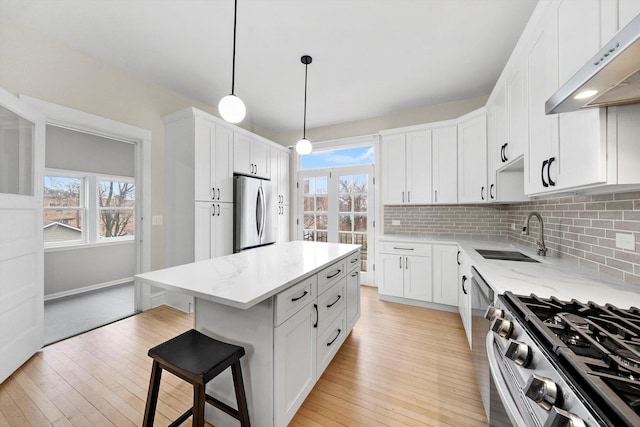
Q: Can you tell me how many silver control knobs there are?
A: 5